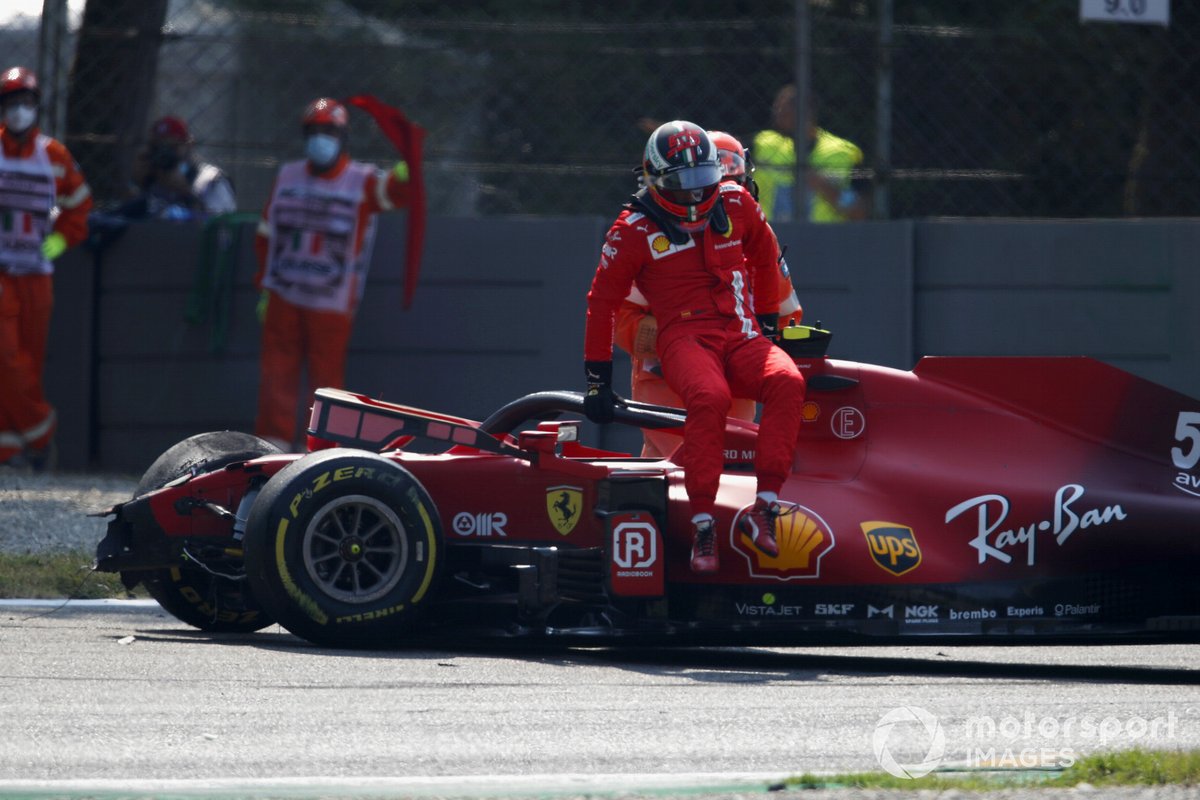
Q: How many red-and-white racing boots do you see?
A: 2